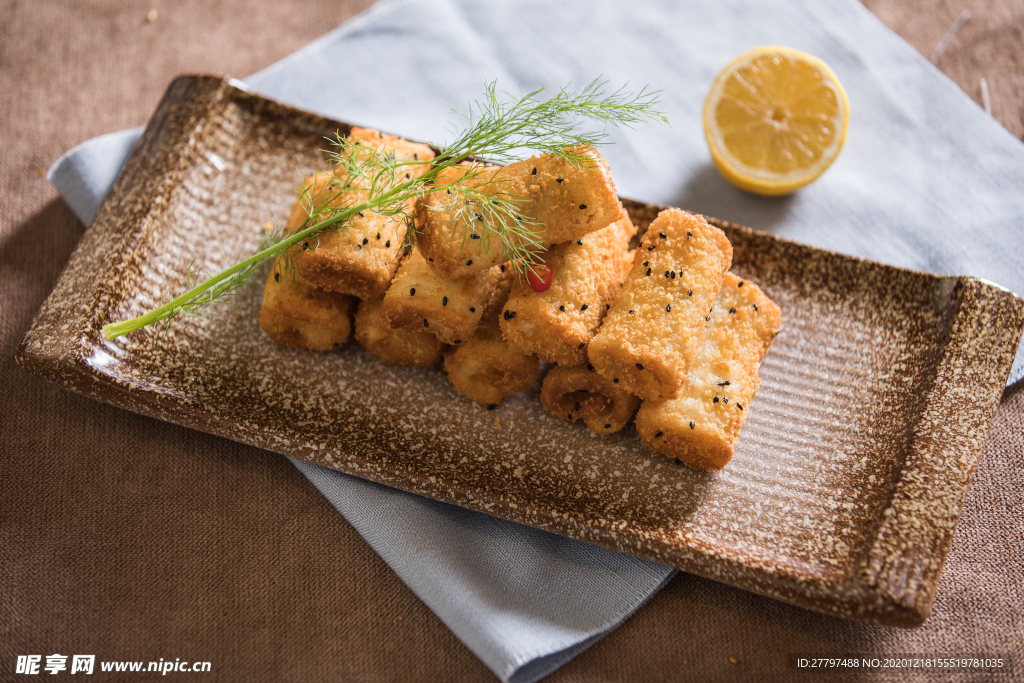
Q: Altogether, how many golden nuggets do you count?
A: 10